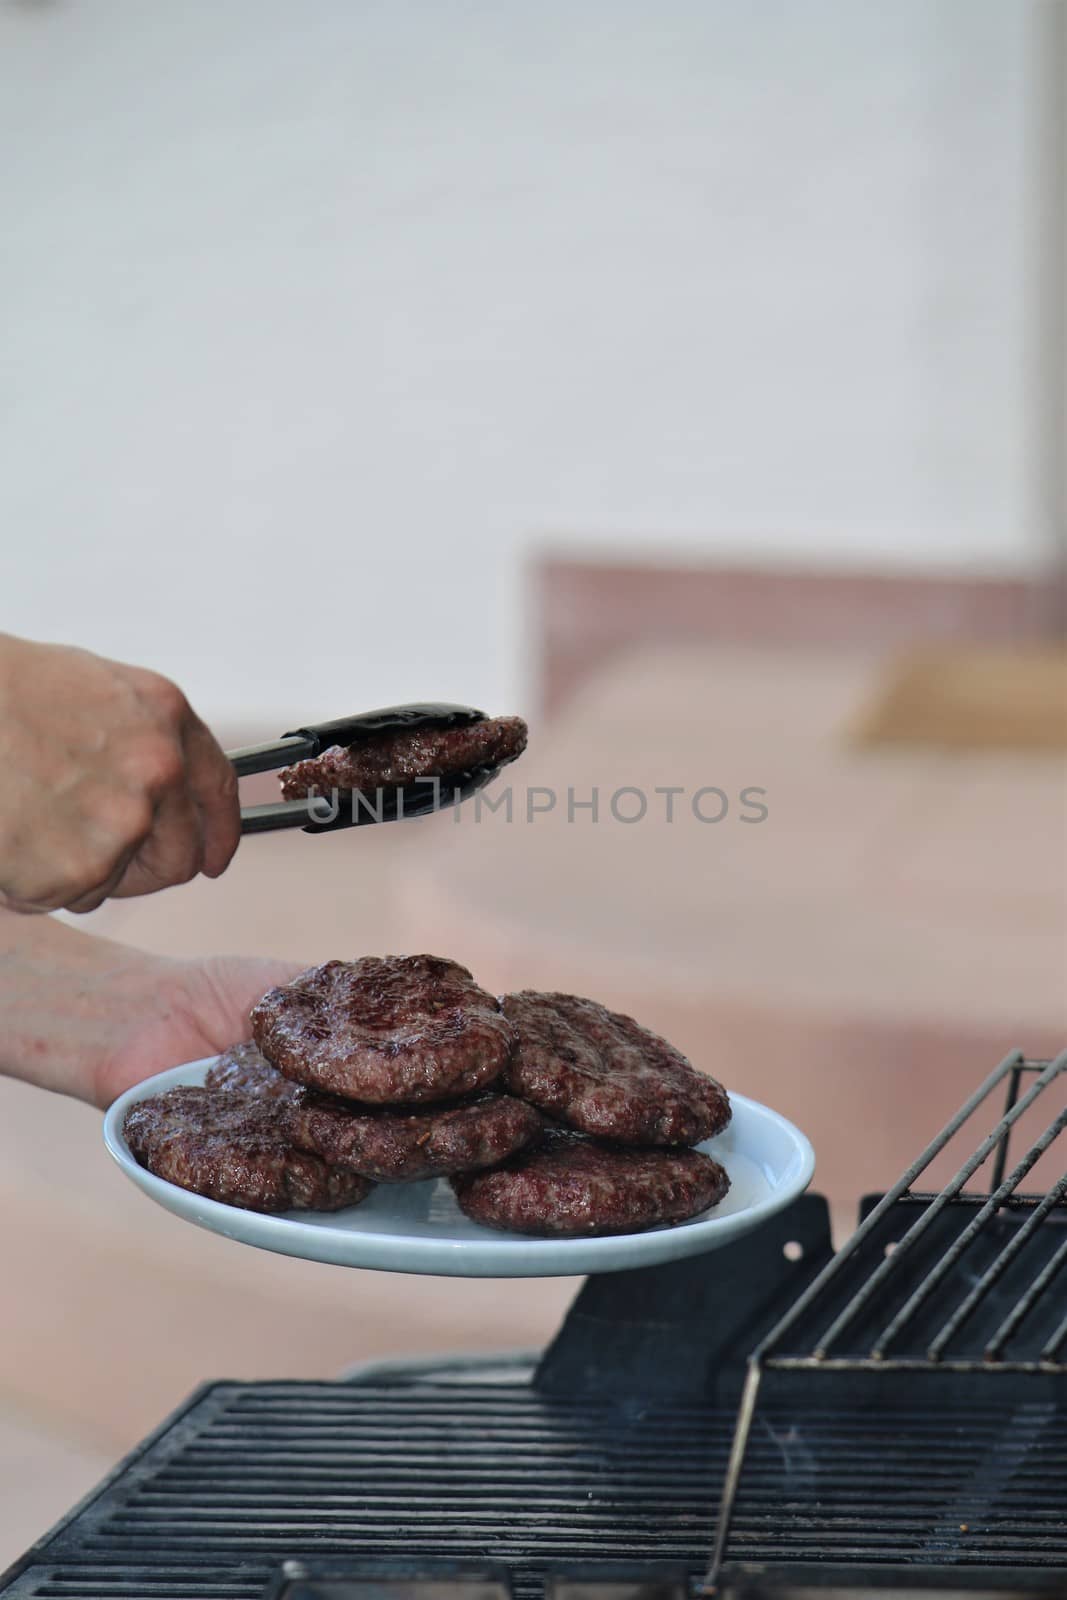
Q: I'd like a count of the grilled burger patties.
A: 7